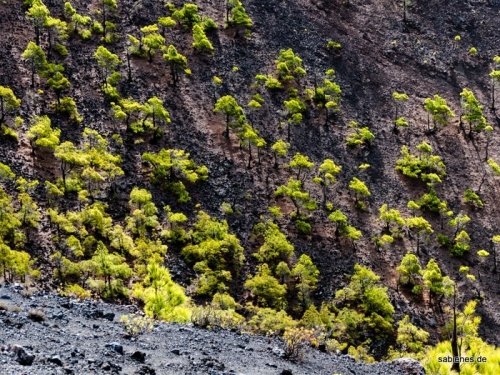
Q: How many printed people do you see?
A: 0